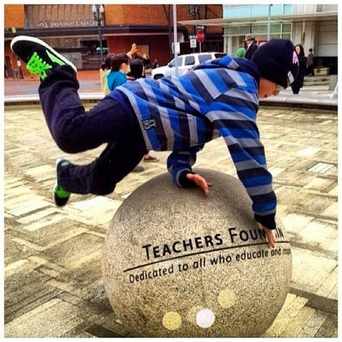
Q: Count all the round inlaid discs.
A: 3